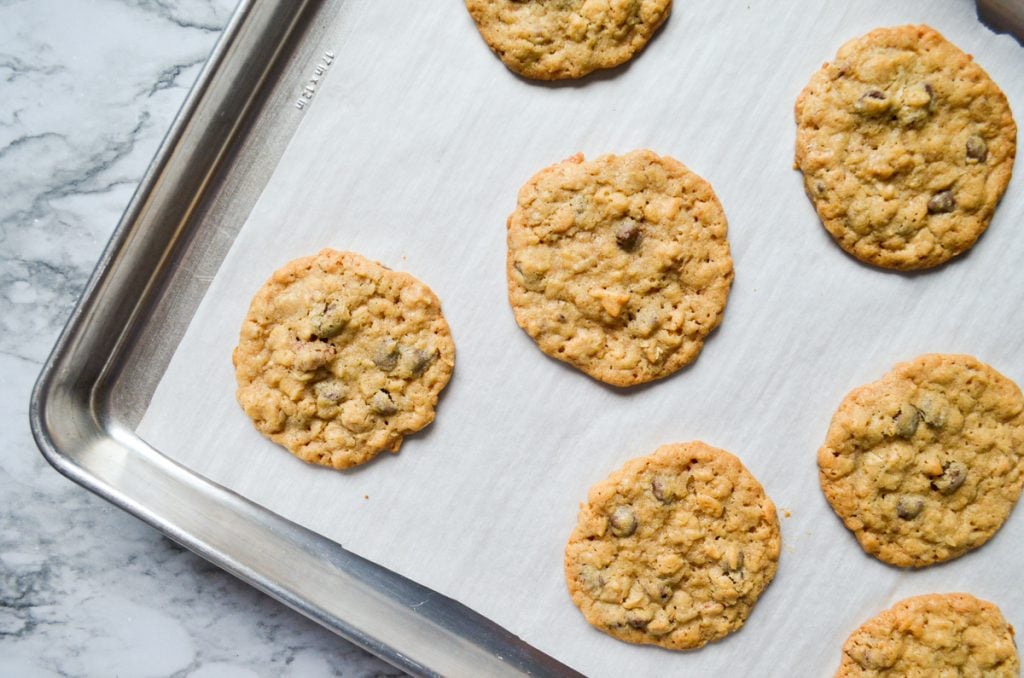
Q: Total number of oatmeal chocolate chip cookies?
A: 7